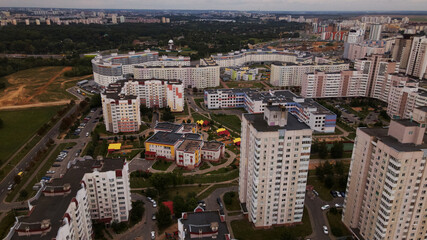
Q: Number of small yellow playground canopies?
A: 4